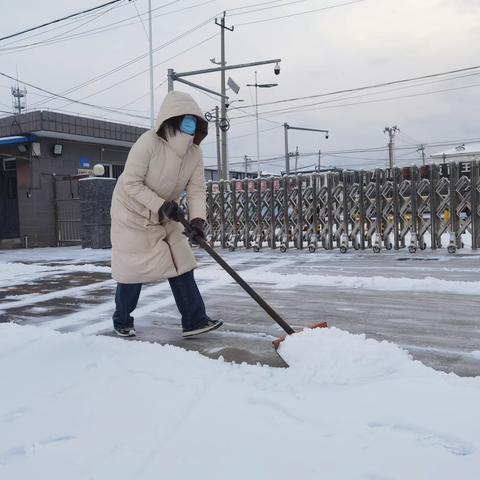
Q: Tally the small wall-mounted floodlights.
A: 2